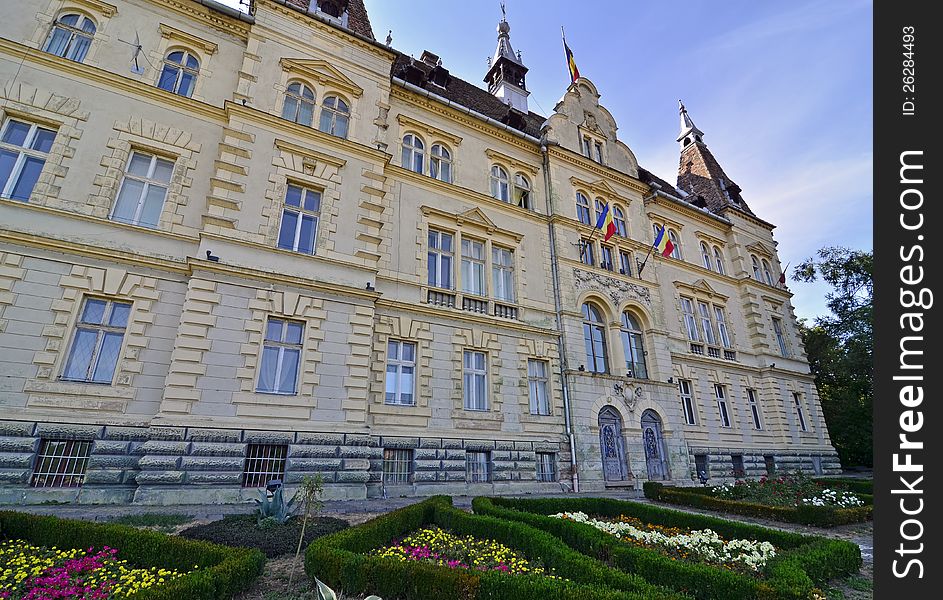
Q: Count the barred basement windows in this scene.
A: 5